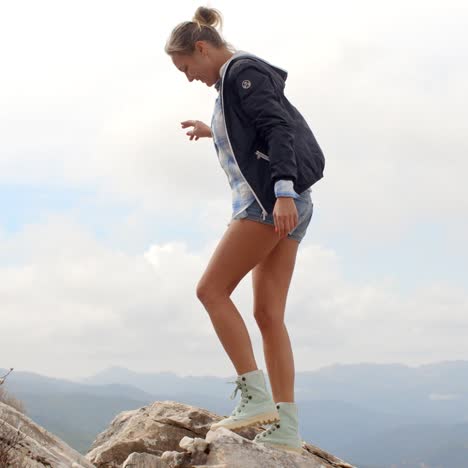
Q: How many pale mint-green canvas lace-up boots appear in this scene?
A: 2